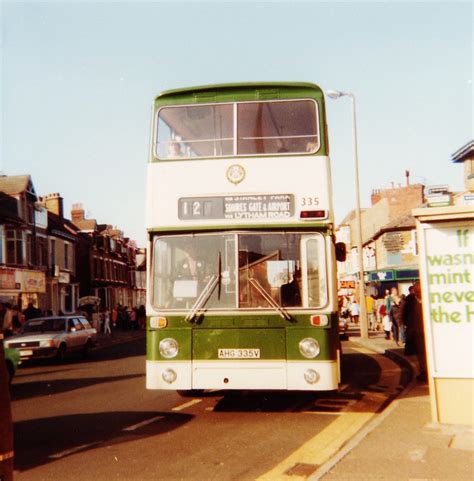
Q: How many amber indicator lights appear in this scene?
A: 2